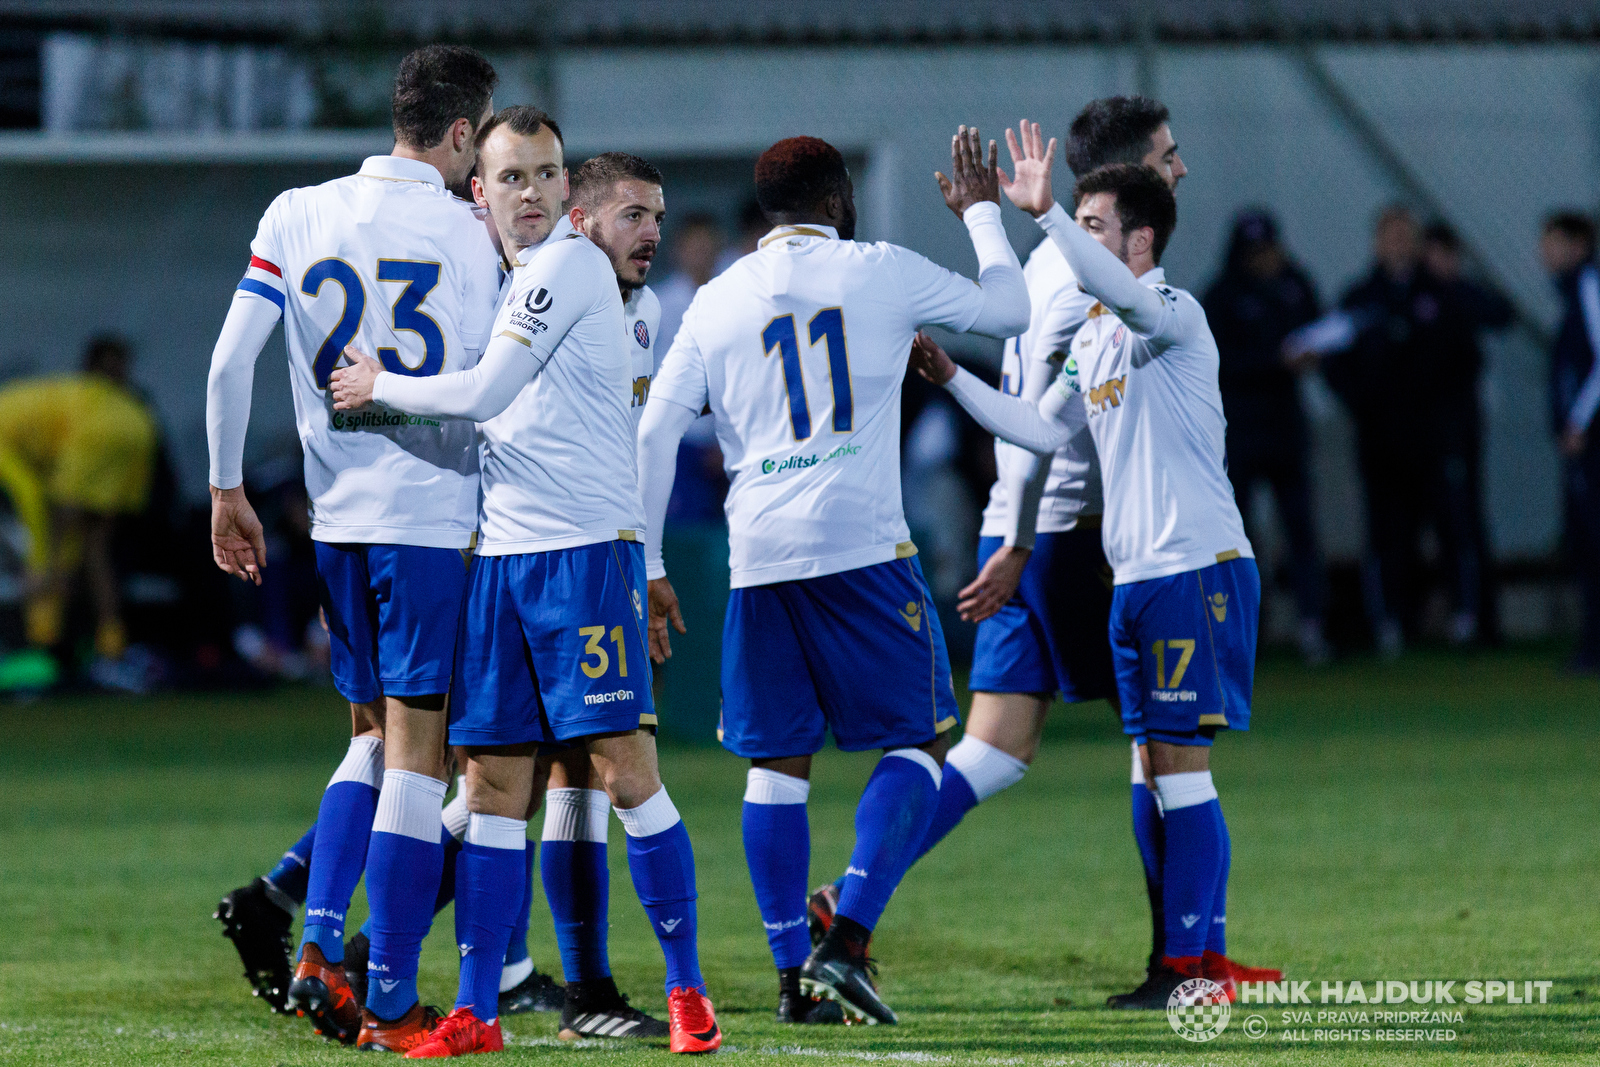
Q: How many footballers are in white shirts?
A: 6